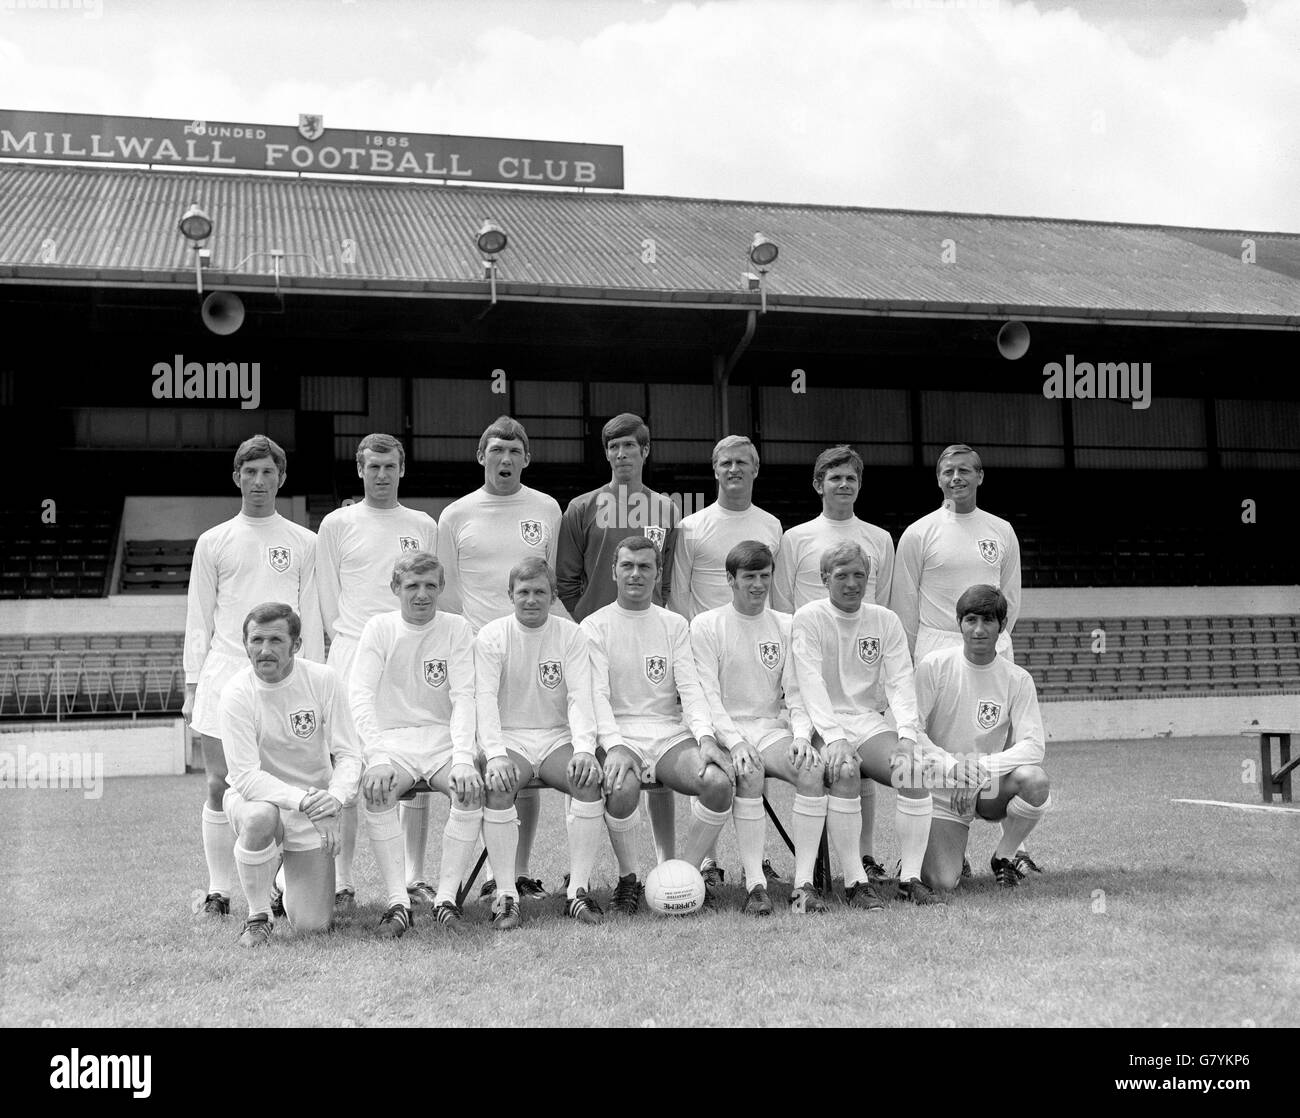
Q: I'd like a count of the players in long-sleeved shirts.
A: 14